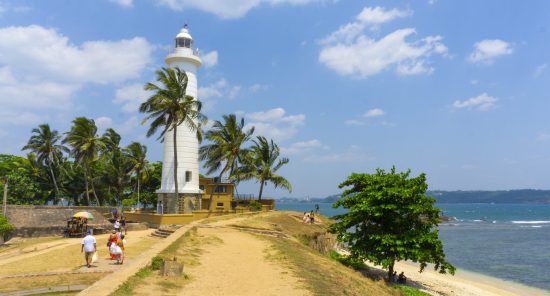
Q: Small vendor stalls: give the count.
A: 1